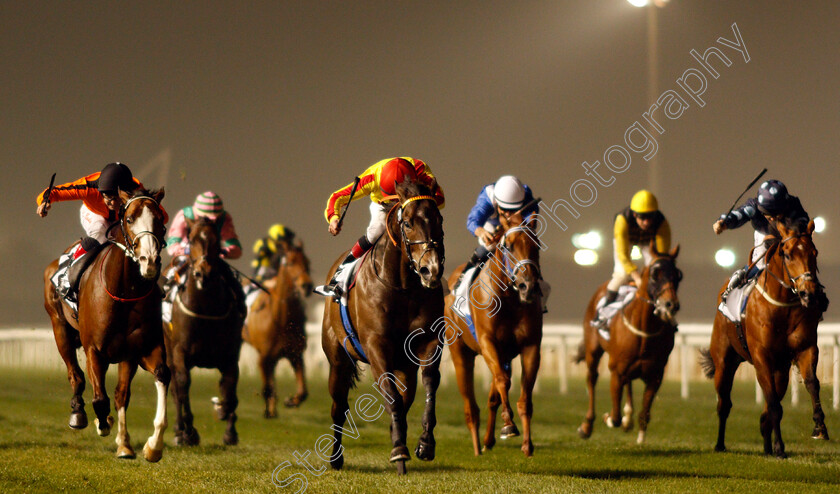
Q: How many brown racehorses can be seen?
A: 7